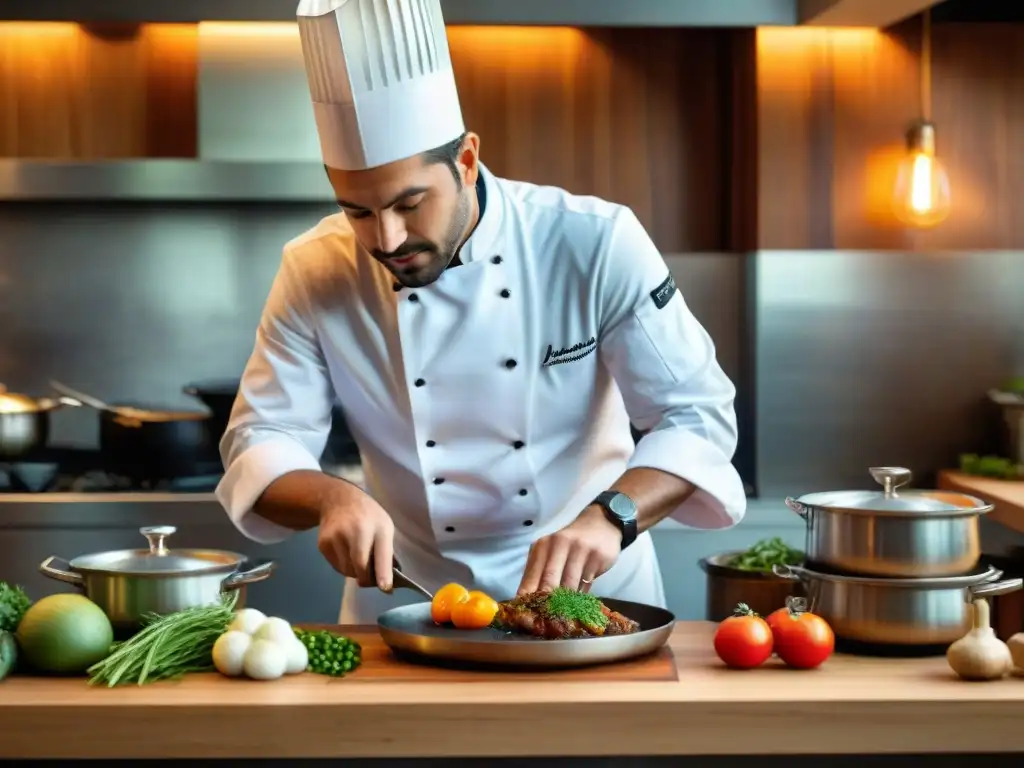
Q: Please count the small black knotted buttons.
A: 12